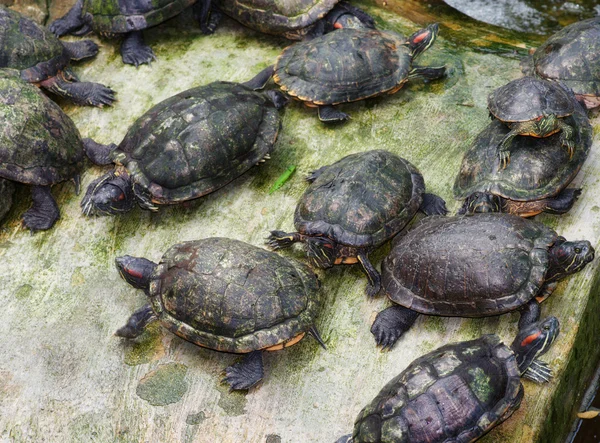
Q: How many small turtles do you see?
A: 1